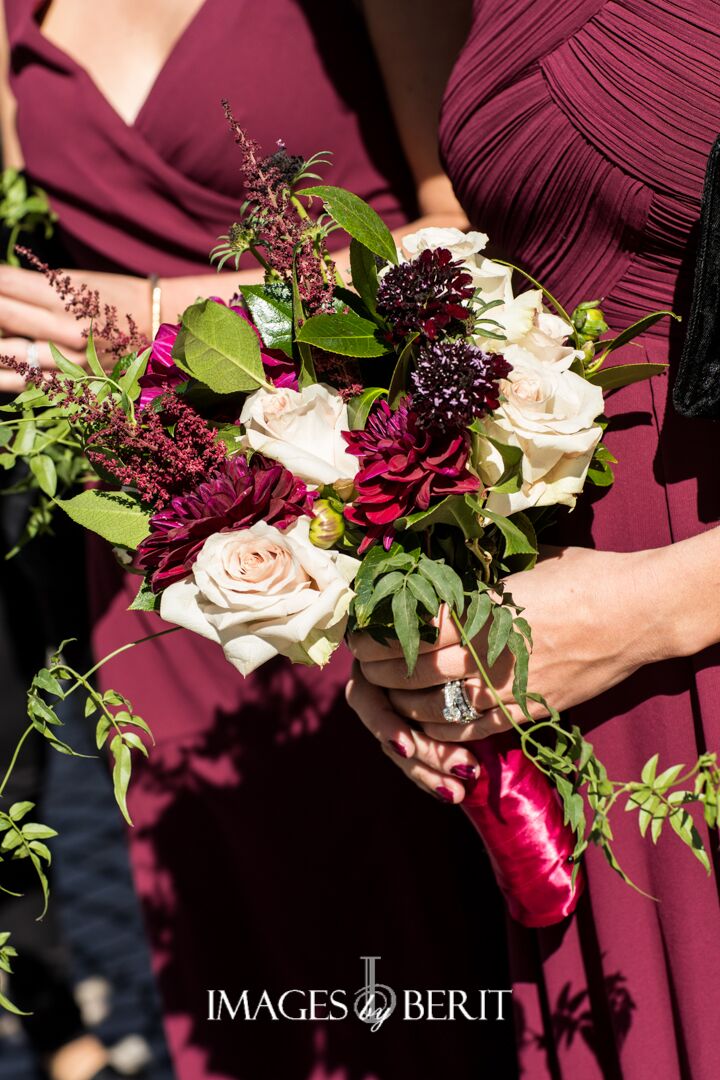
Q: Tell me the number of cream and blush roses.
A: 5